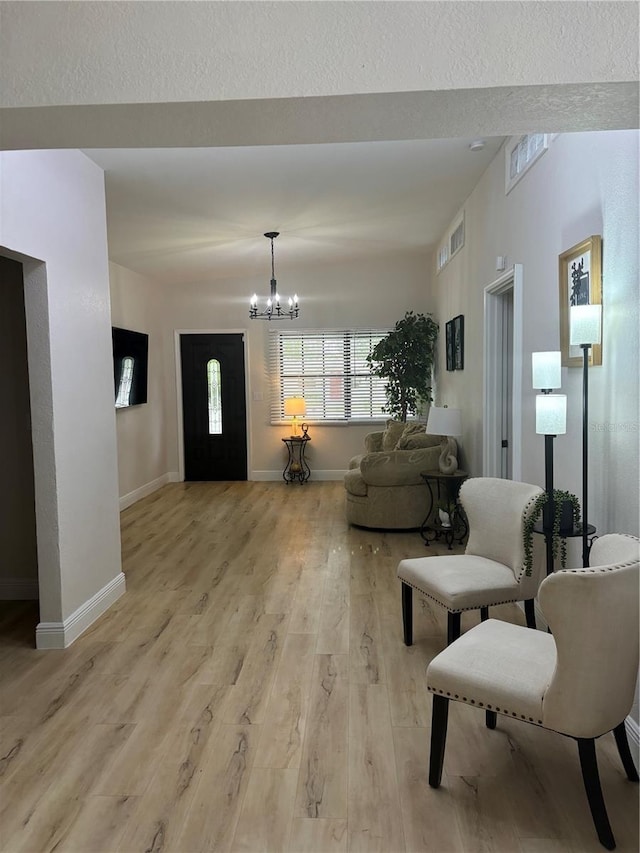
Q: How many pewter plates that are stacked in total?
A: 0